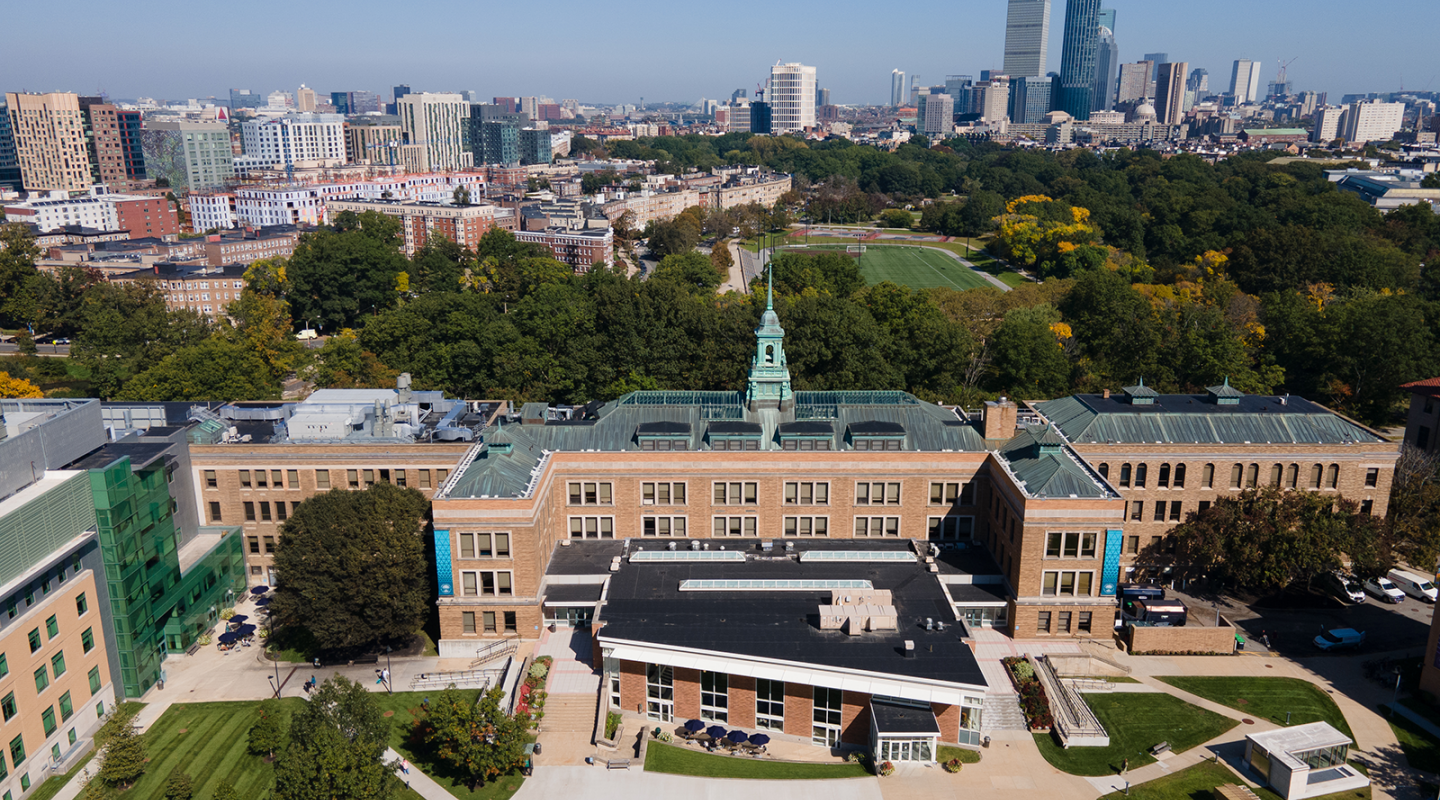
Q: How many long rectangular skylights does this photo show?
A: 3